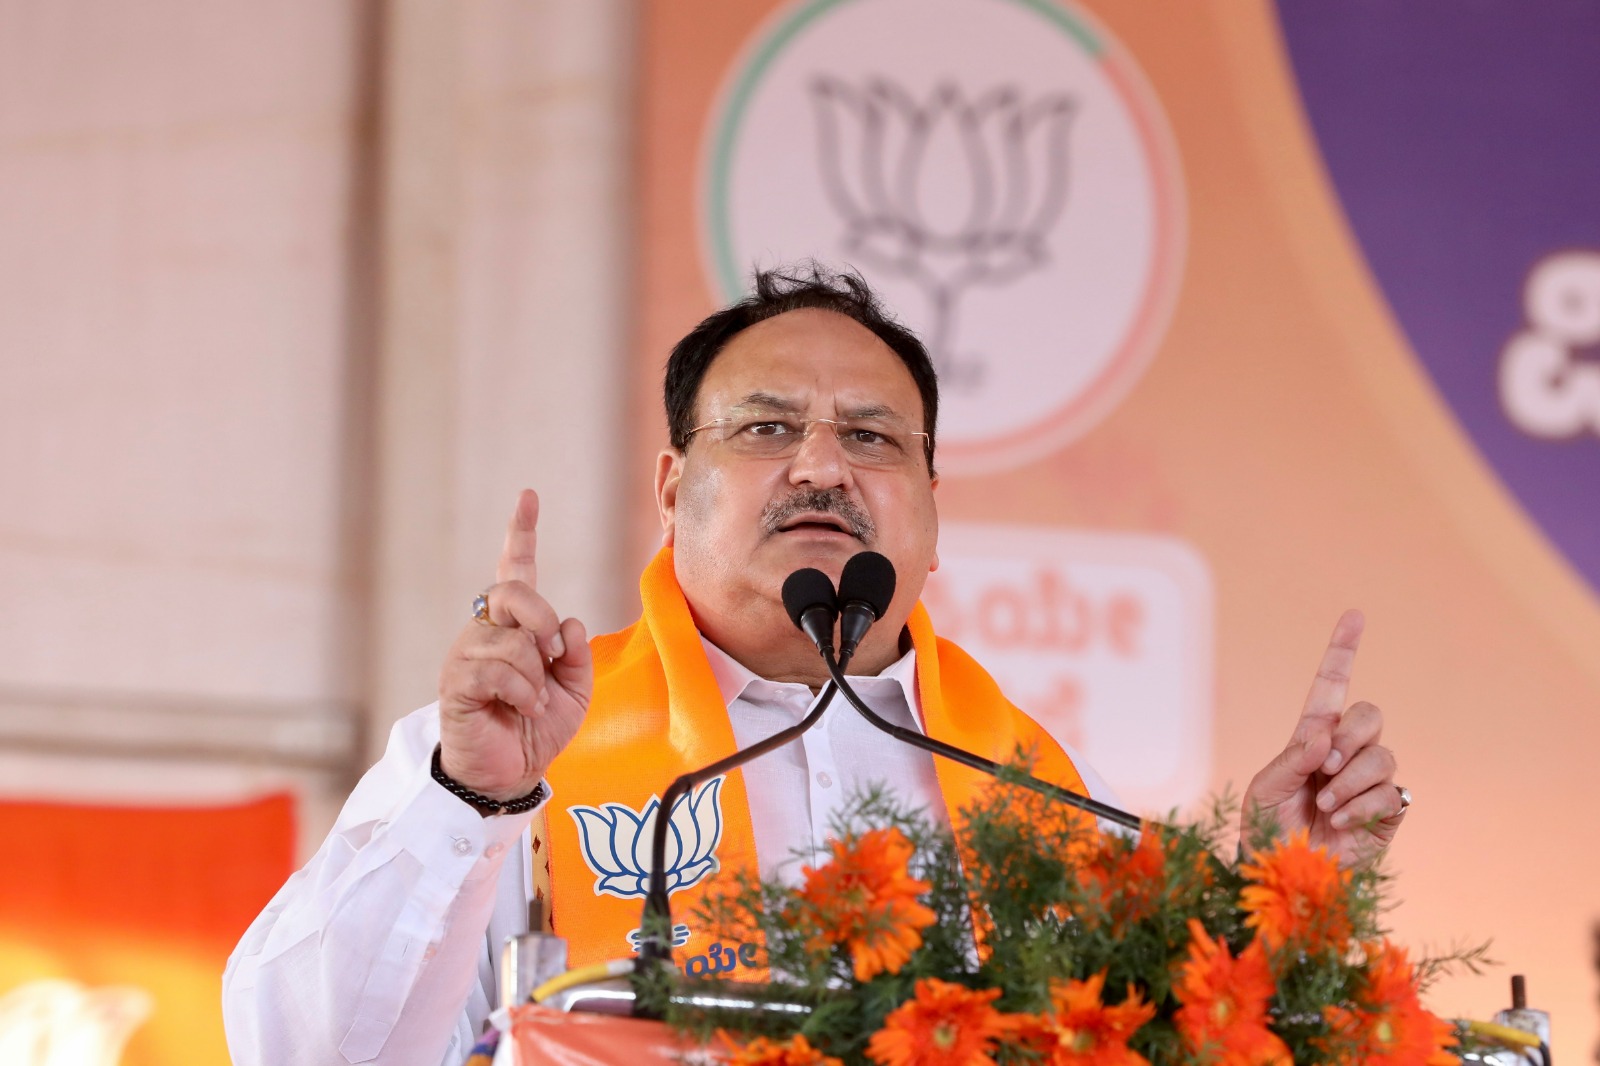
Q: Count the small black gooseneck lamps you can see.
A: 0